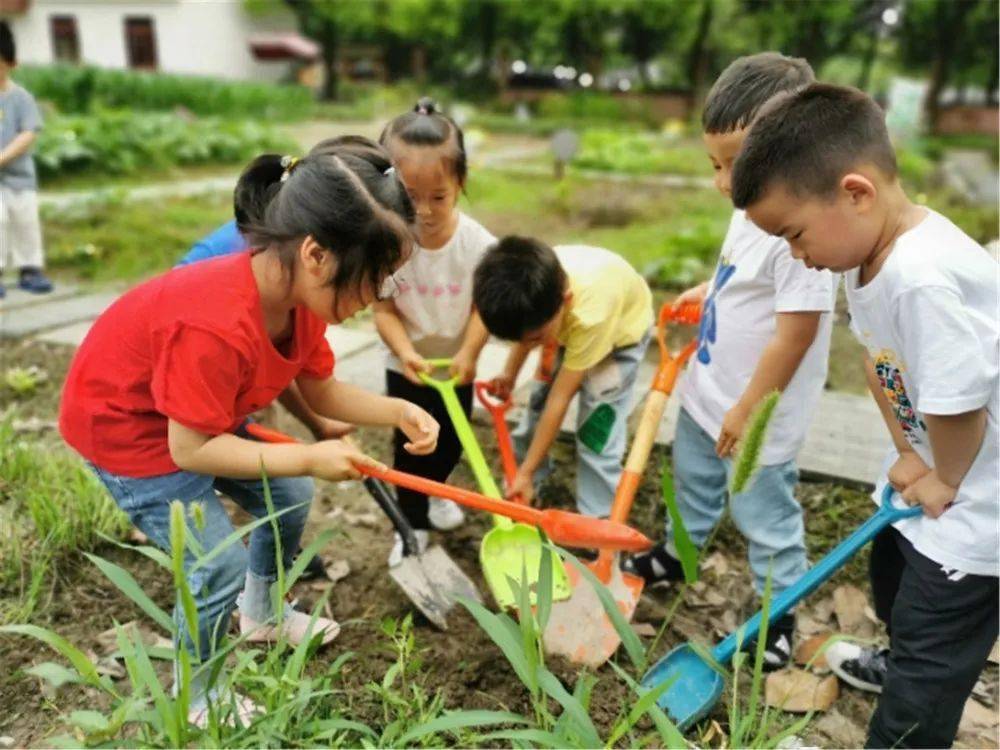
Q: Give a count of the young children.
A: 7